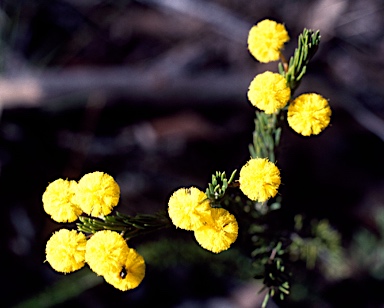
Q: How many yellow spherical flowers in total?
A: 11